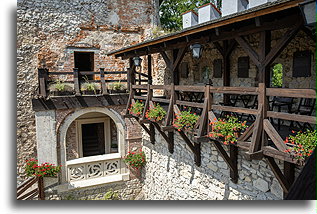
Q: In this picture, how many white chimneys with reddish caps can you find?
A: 2